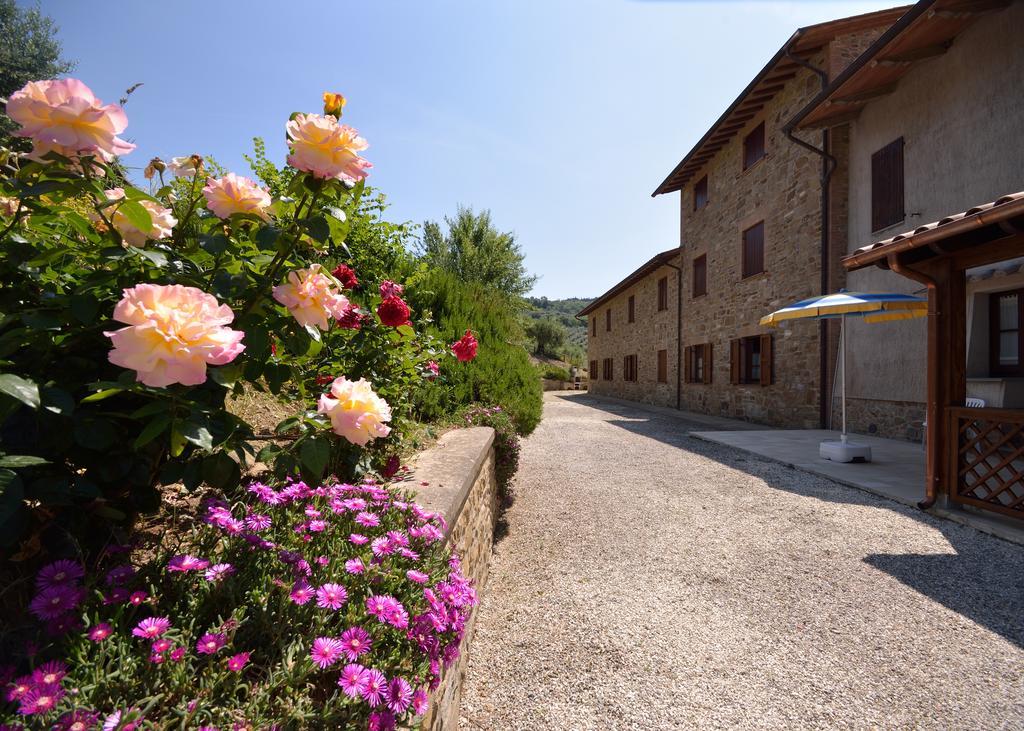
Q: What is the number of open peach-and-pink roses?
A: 7